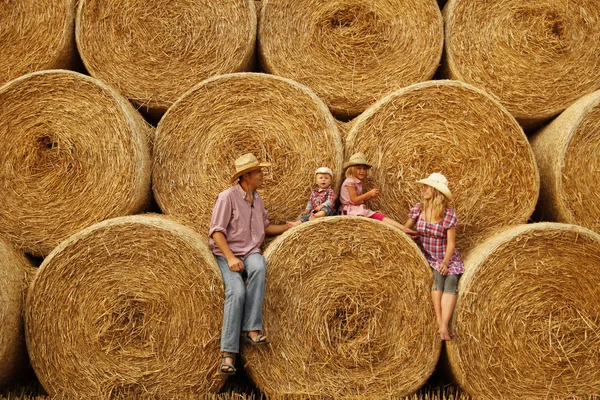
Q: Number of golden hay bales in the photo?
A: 12